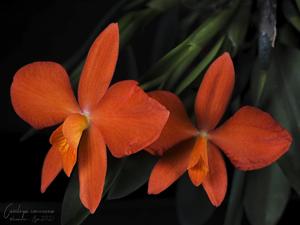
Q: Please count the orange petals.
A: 10